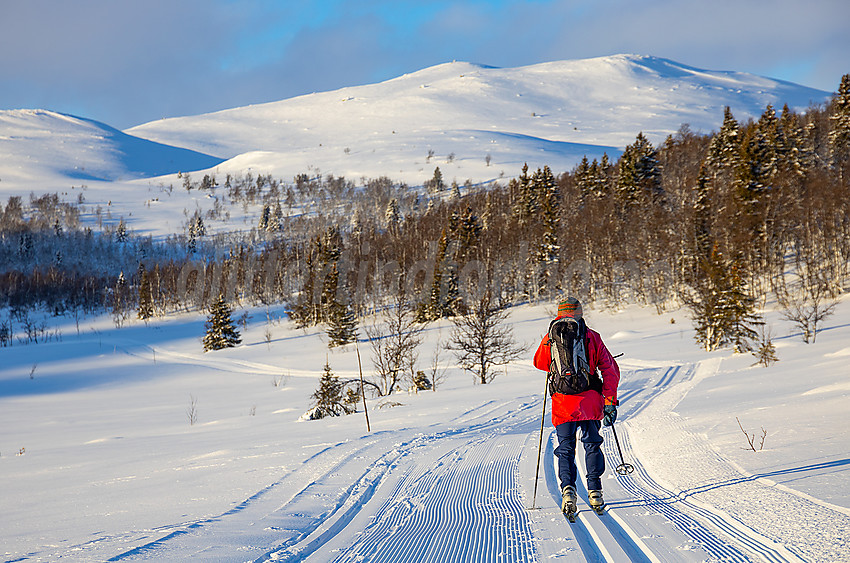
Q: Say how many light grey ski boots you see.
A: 2